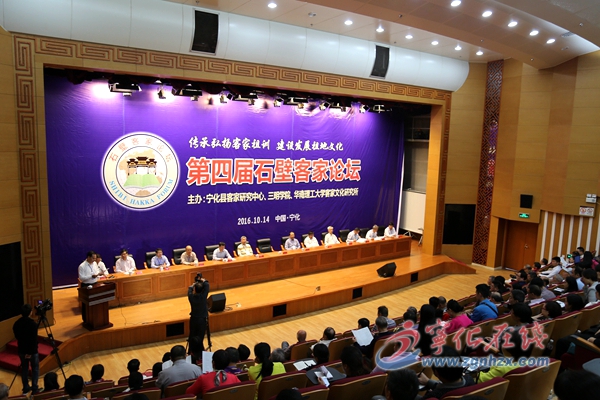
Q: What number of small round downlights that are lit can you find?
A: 12